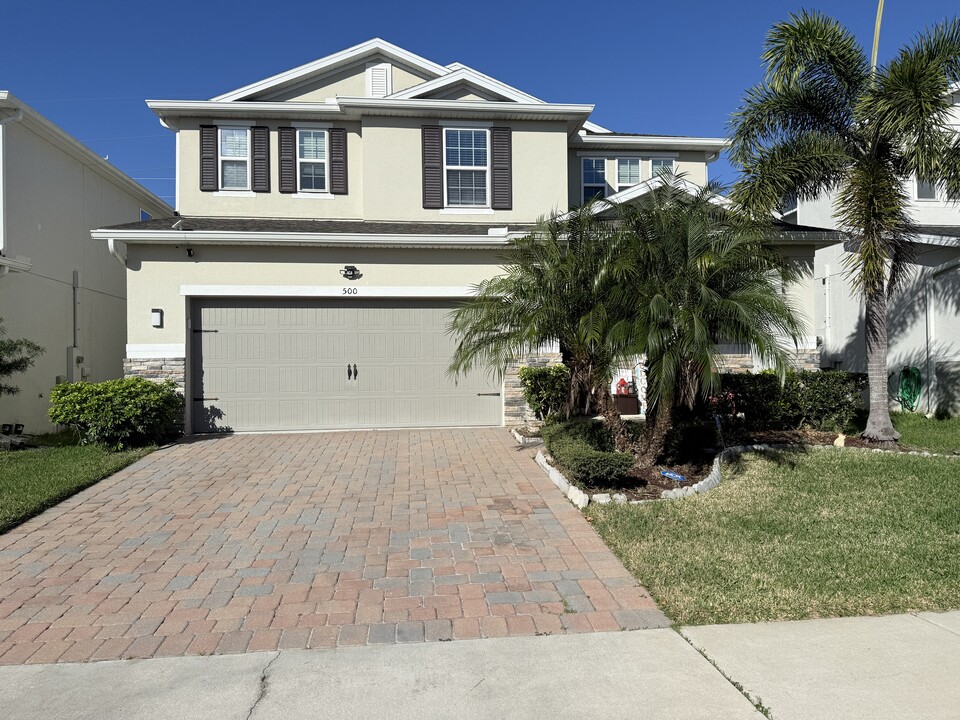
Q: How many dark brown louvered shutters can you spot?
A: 6